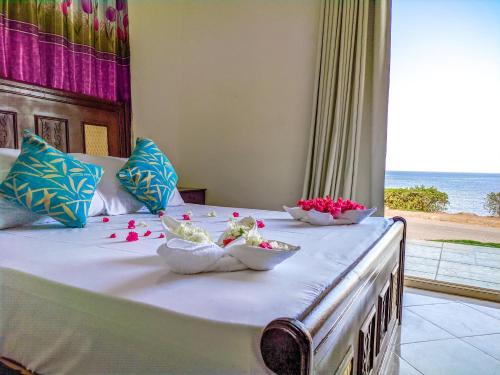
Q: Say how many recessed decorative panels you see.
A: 7